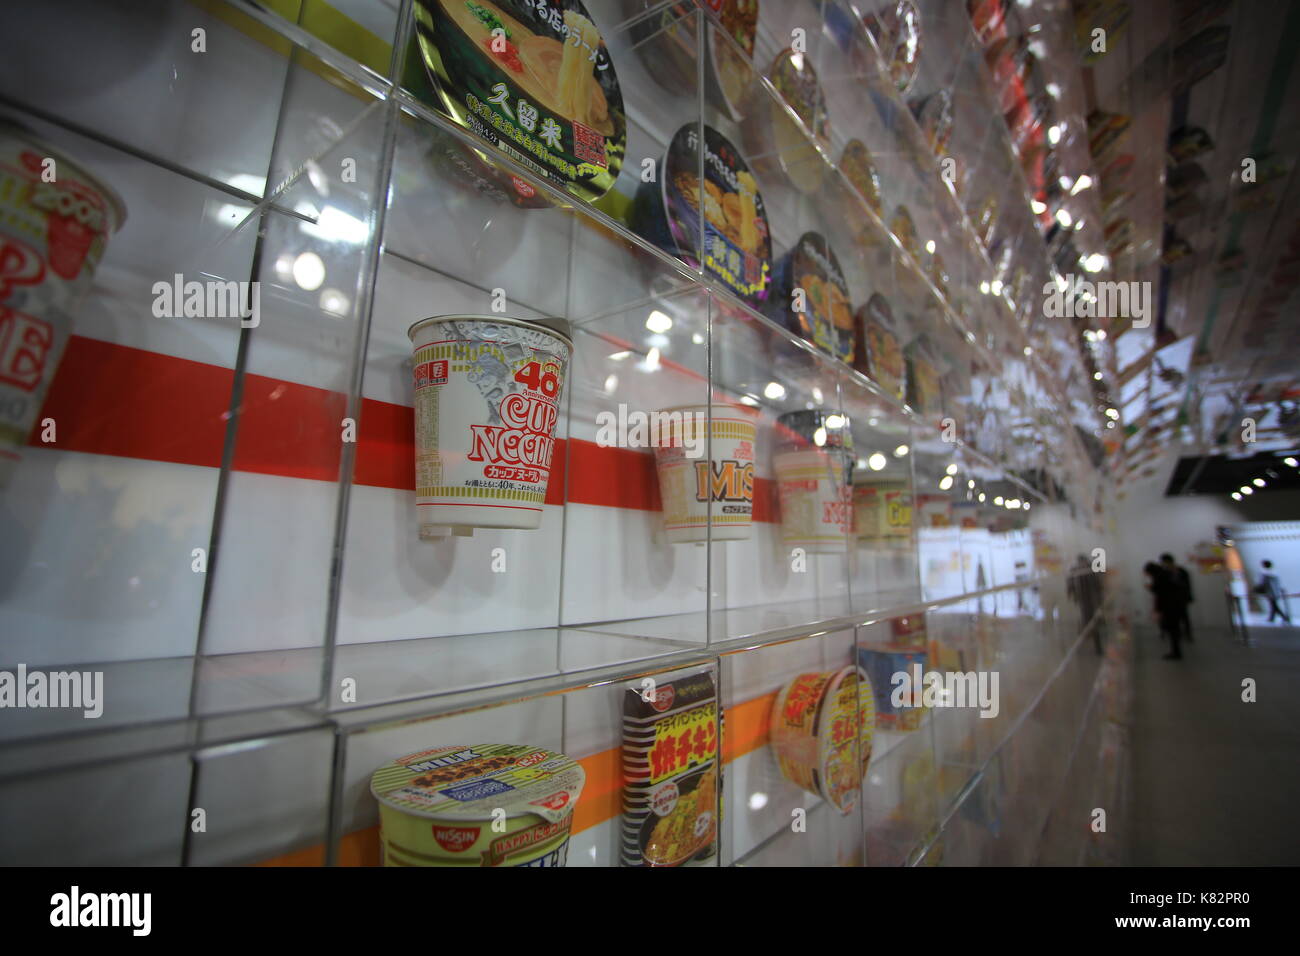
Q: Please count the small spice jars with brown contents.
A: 0